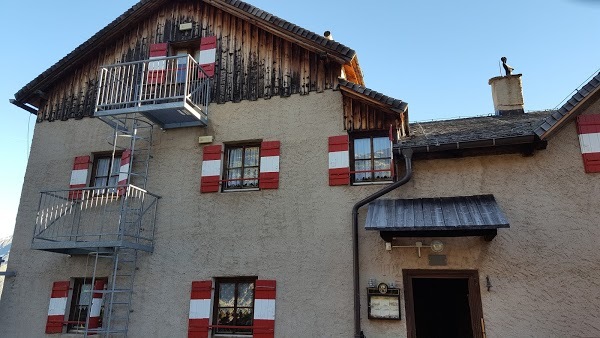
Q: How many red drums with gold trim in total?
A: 0